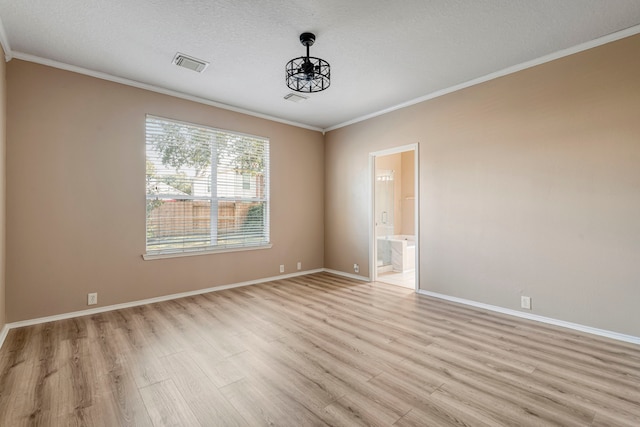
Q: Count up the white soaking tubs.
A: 1